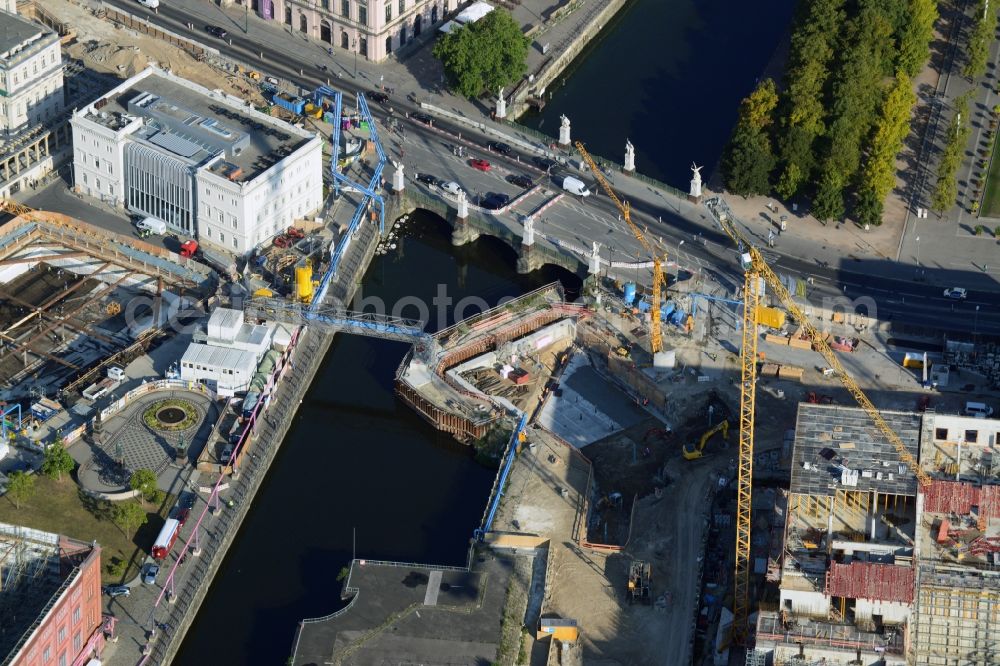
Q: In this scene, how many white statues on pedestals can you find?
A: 8